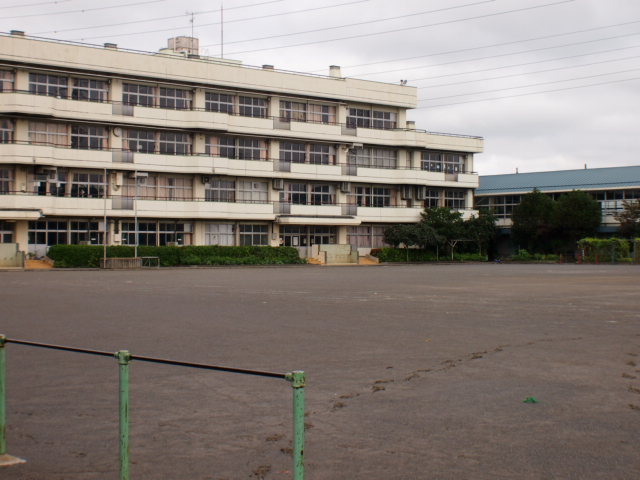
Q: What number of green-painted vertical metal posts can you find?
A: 3